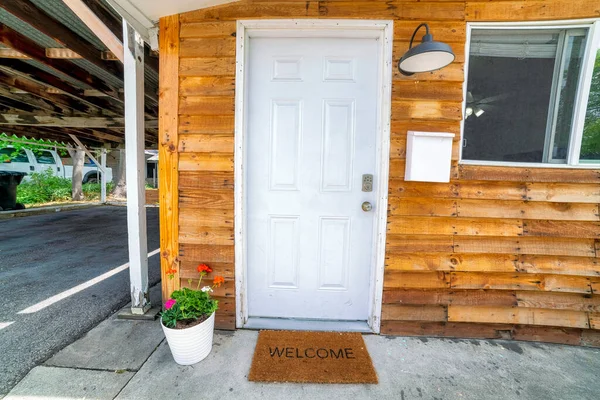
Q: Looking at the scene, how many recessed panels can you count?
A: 6